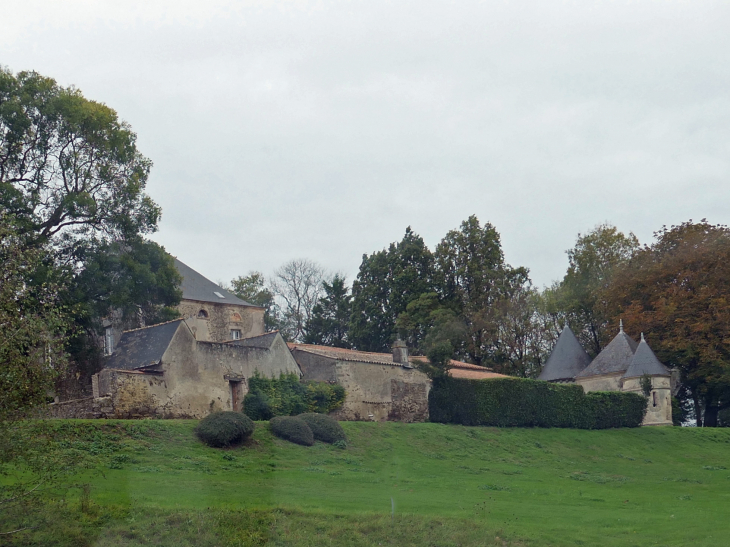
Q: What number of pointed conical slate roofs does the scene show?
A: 3